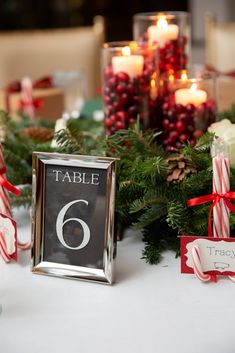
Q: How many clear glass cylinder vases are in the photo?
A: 3